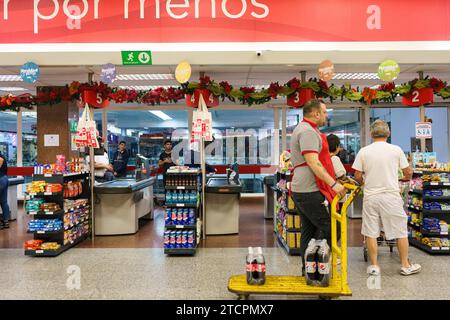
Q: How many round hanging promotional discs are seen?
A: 5